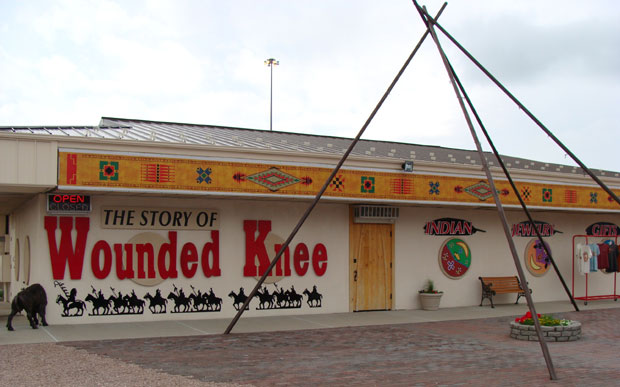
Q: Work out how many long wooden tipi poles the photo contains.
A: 4